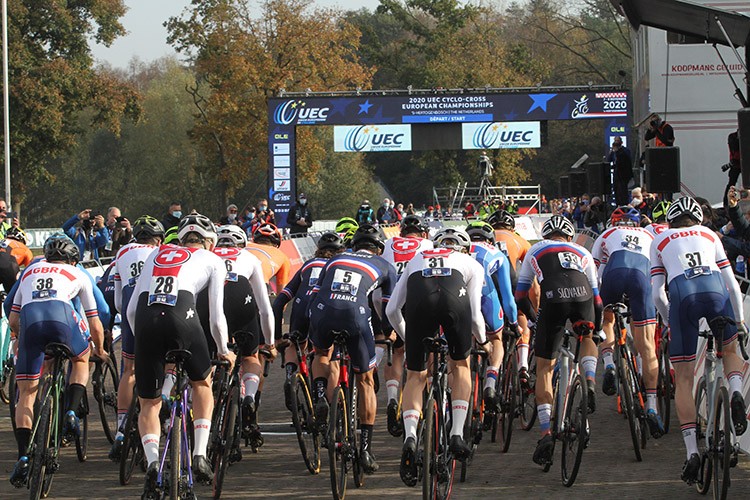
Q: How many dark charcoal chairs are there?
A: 0